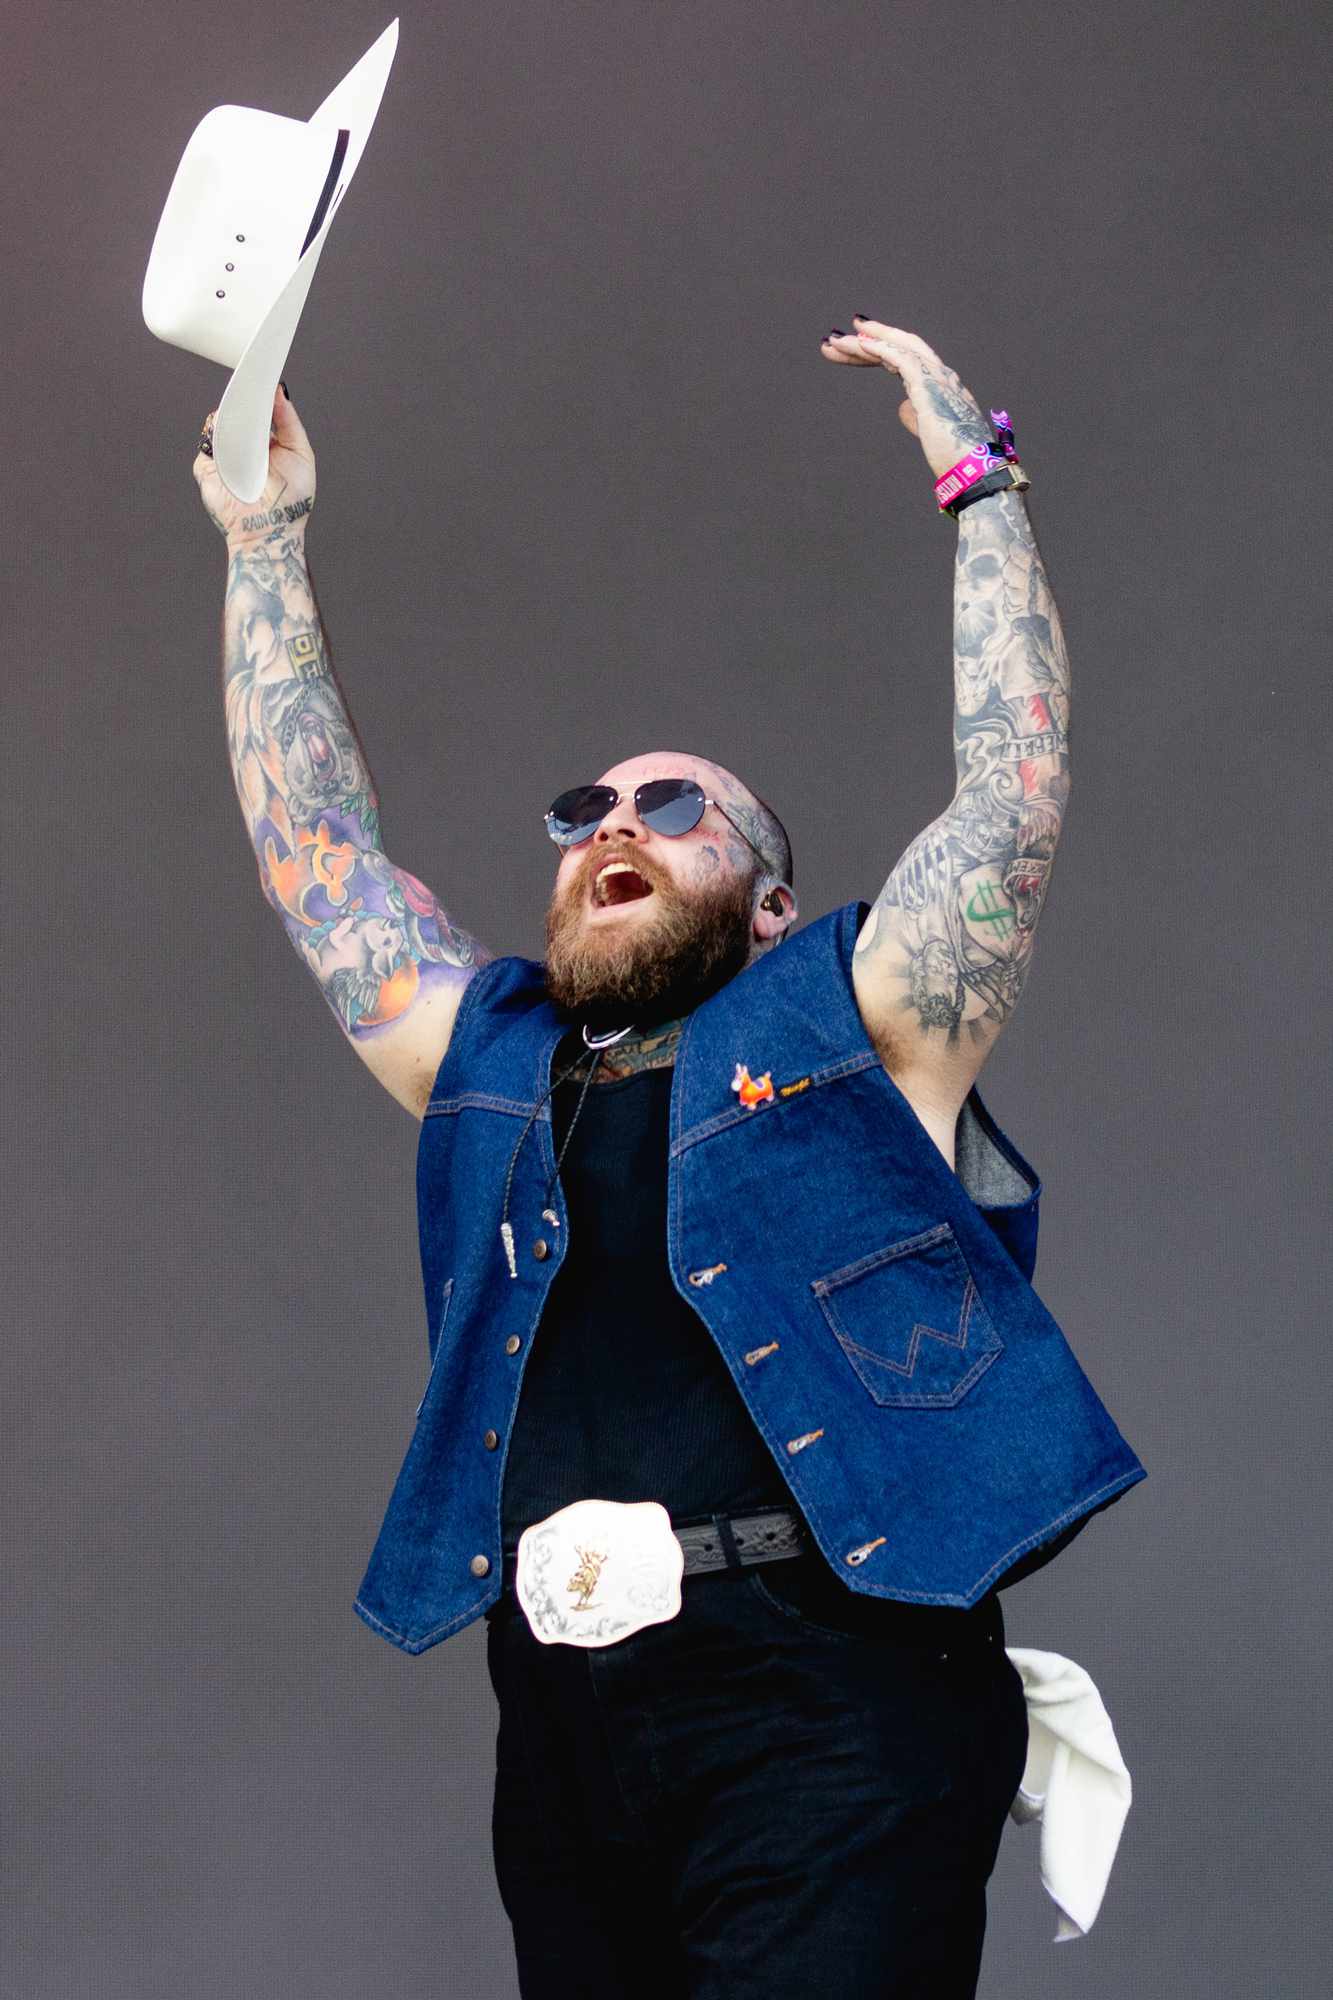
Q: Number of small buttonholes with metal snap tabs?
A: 4